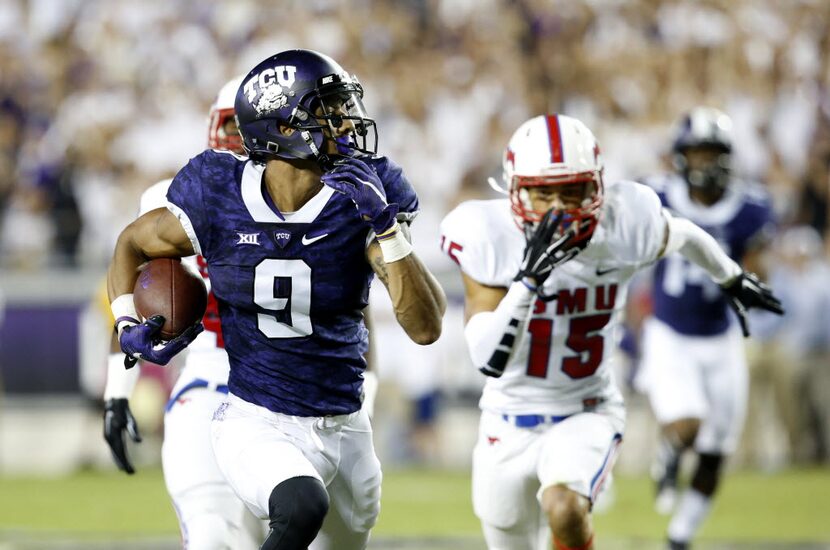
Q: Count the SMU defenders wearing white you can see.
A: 2